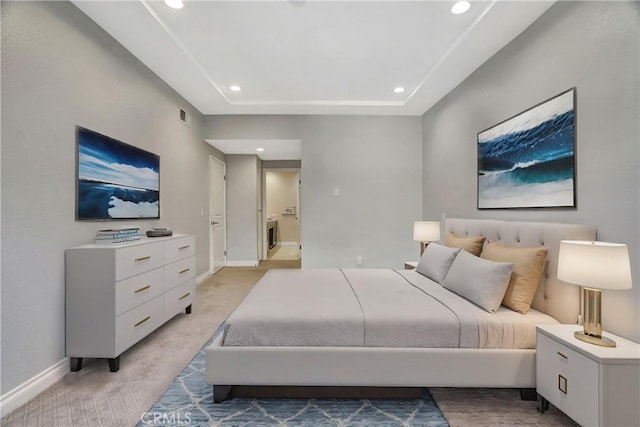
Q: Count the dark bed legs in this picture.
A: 2